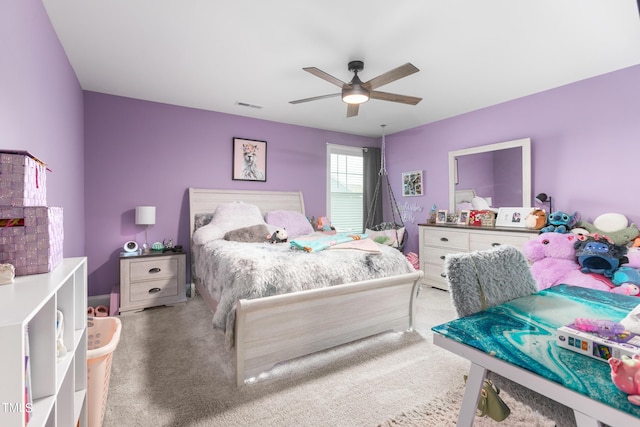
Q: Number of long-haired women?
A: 0